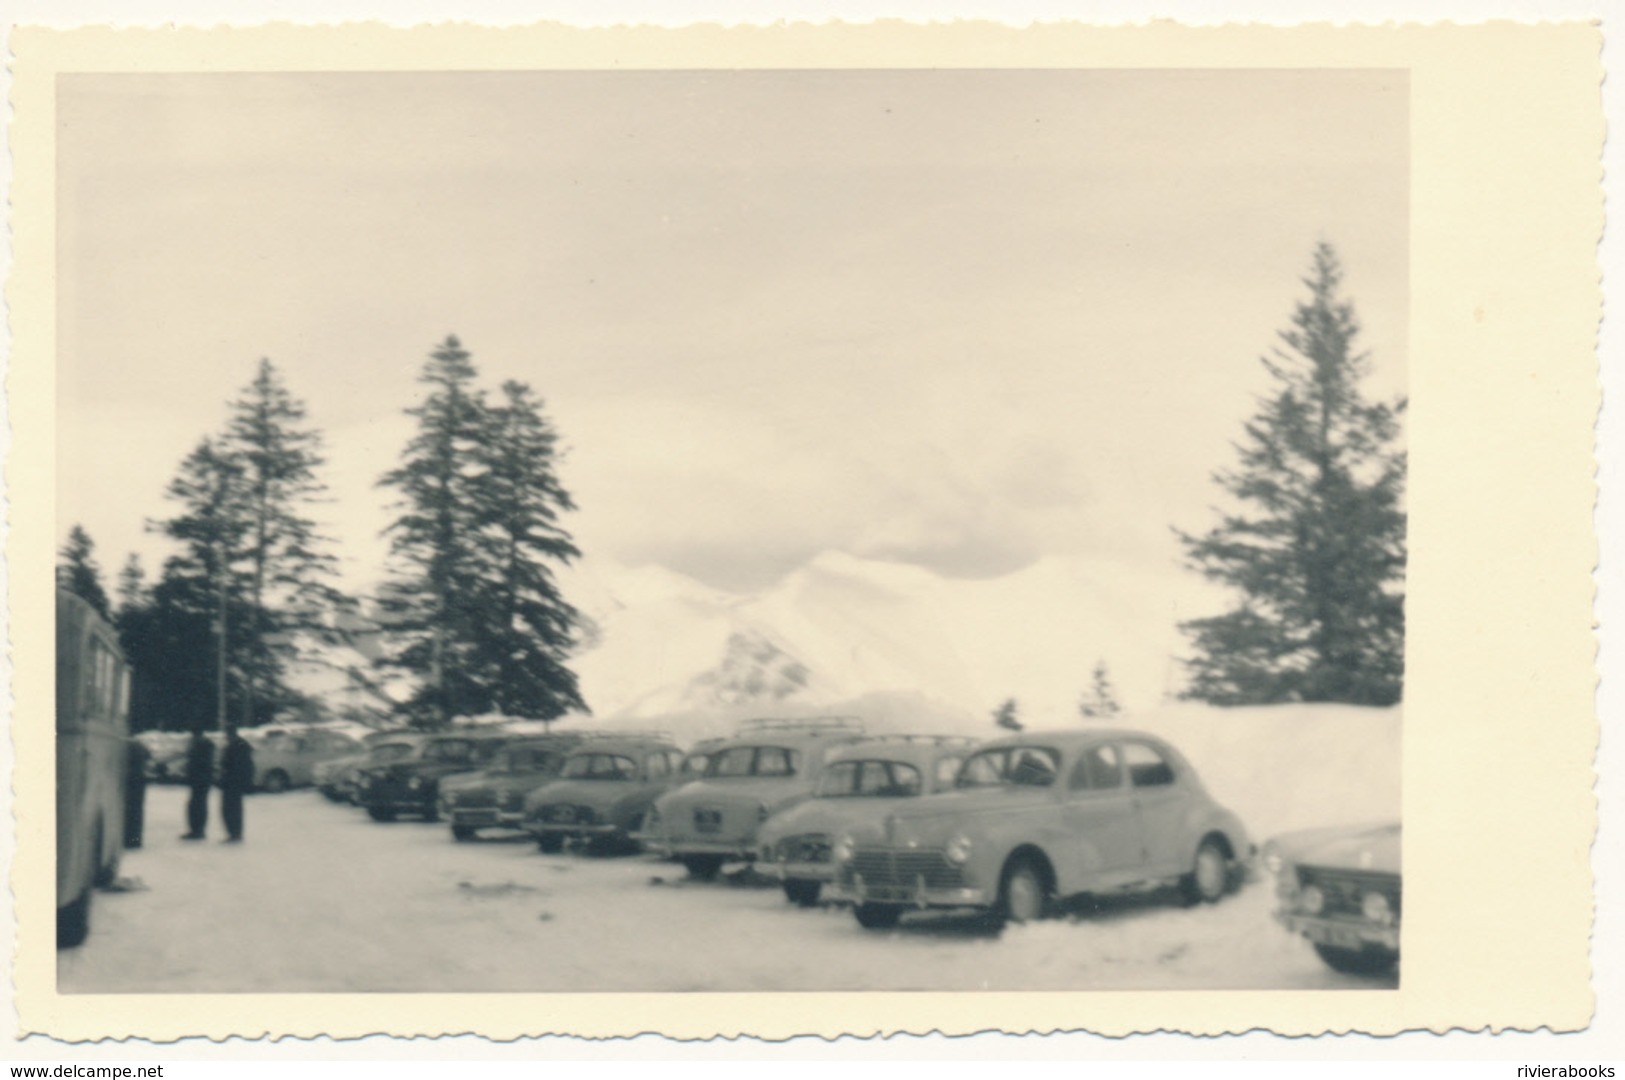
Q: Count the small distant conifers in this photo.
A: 2